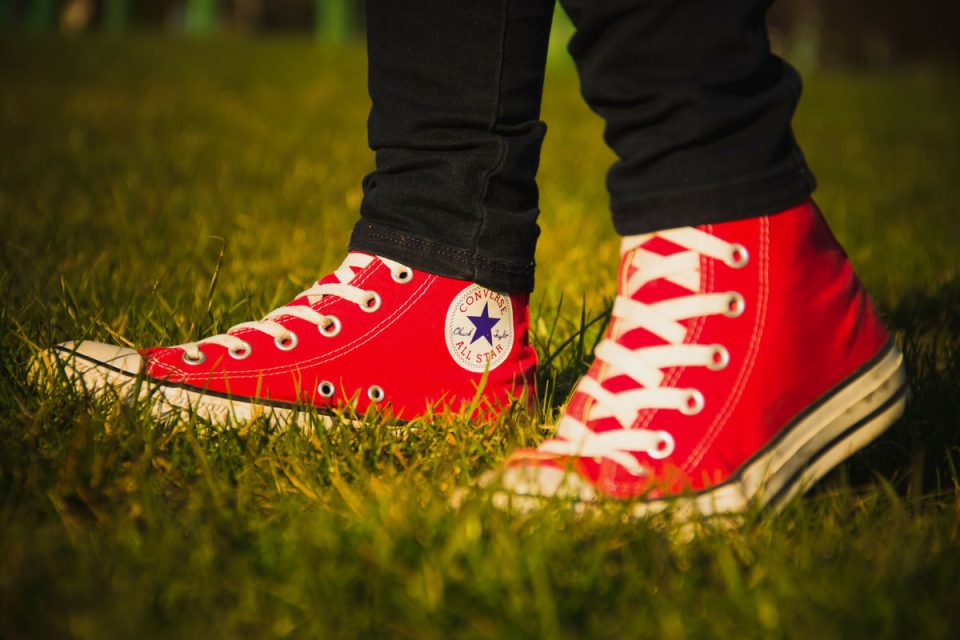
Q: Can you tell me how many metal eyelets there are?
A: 13